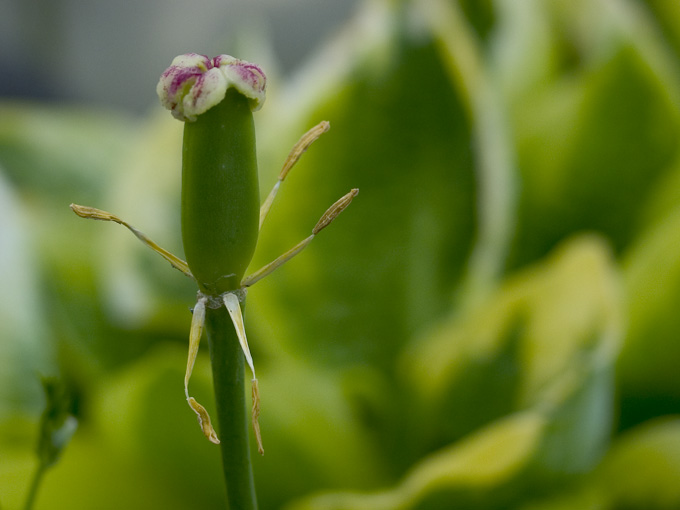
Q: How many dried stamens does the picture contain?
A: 5